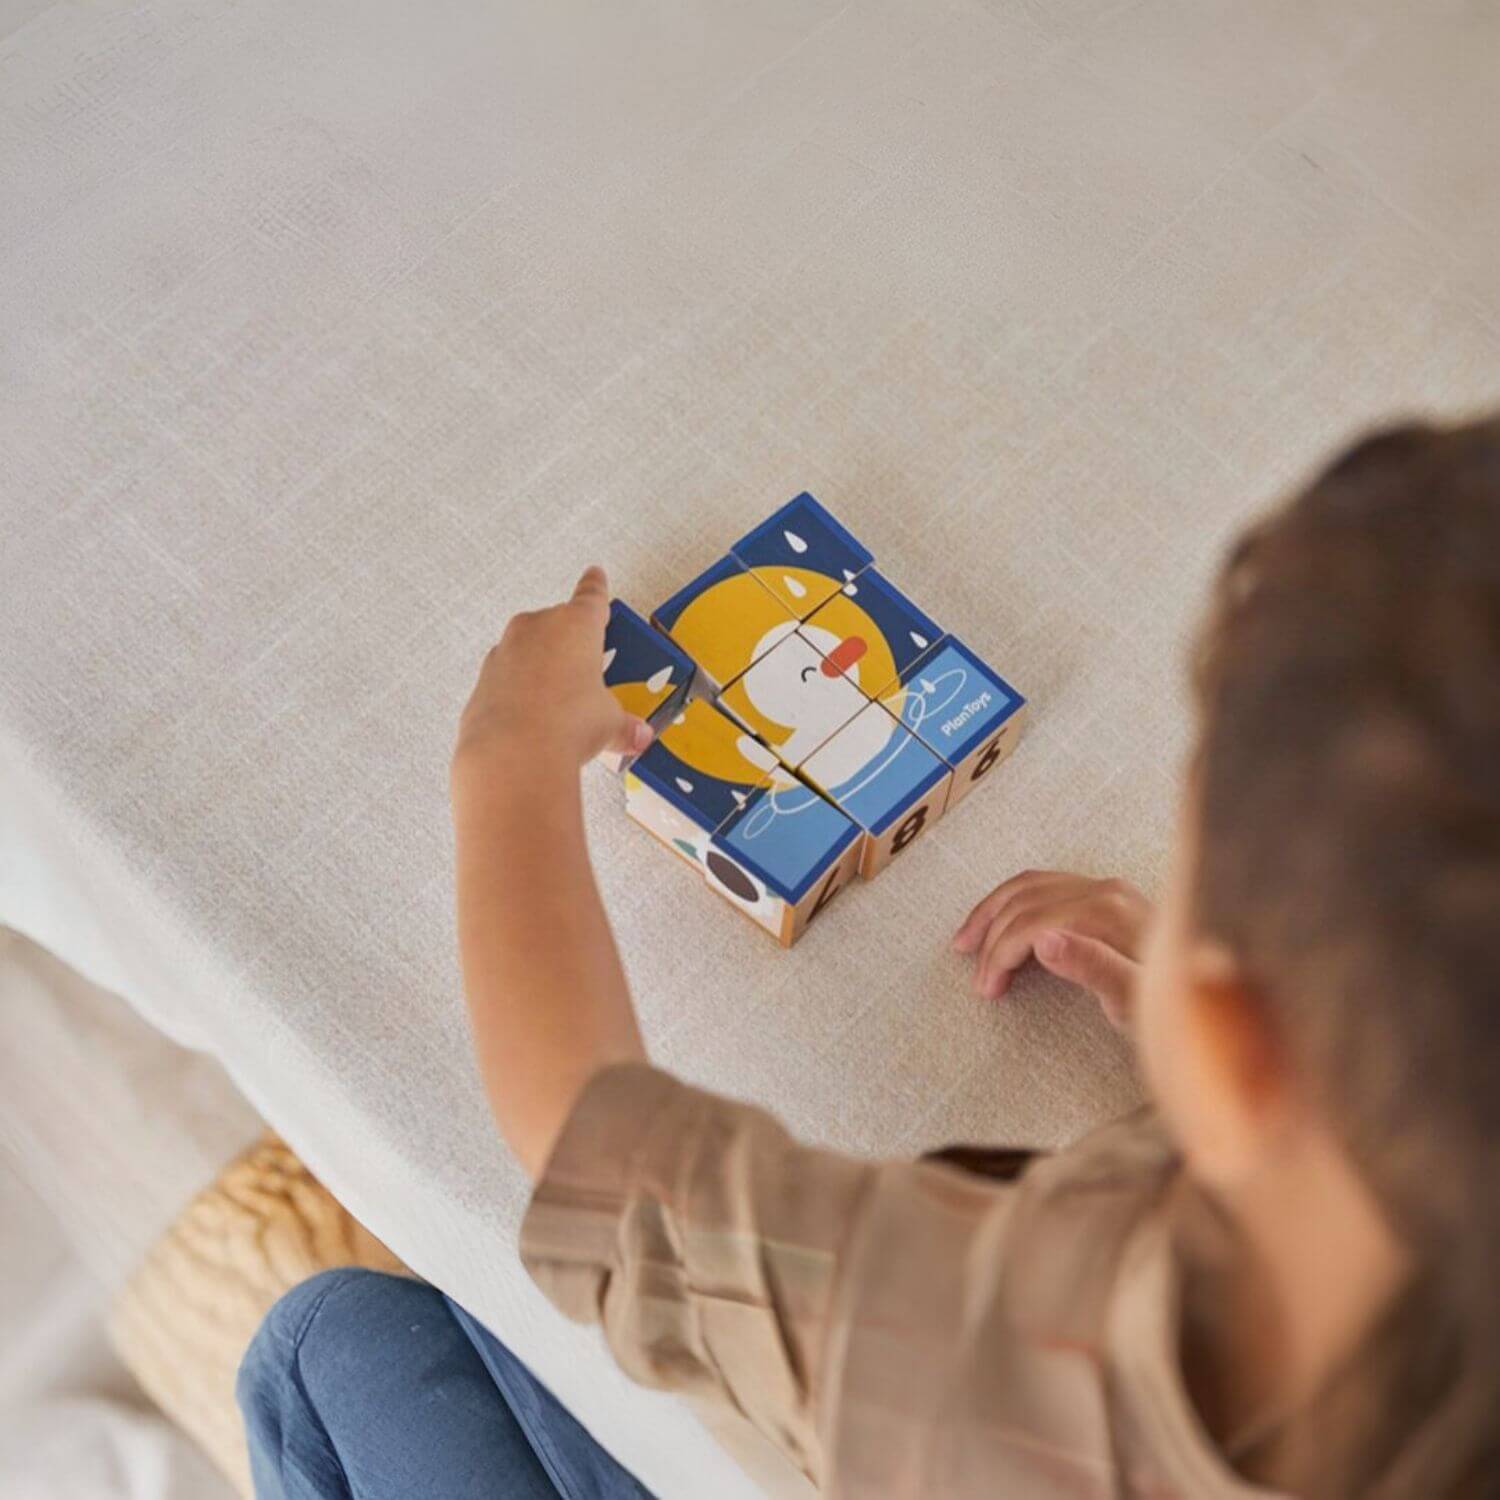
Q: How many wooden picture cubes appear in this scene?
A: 9